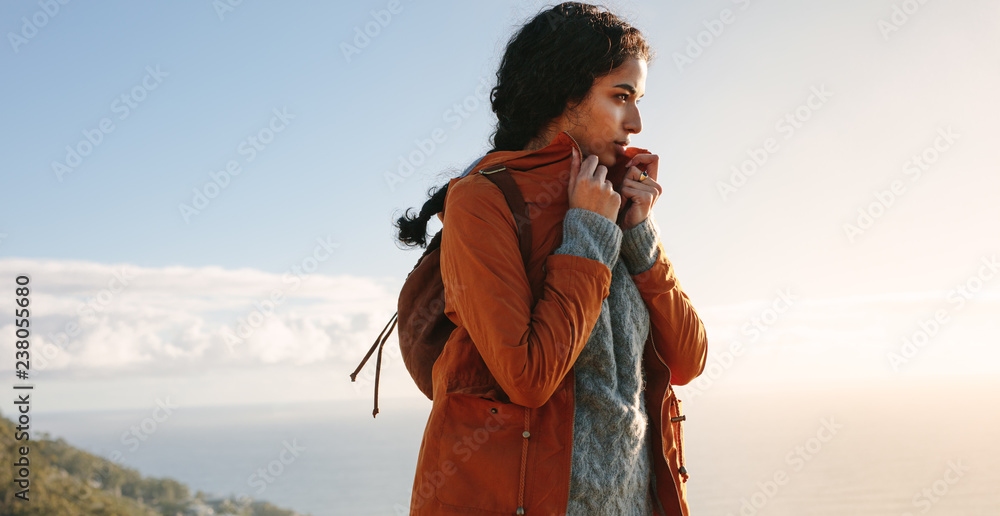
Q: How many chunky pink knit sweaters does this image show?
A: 0